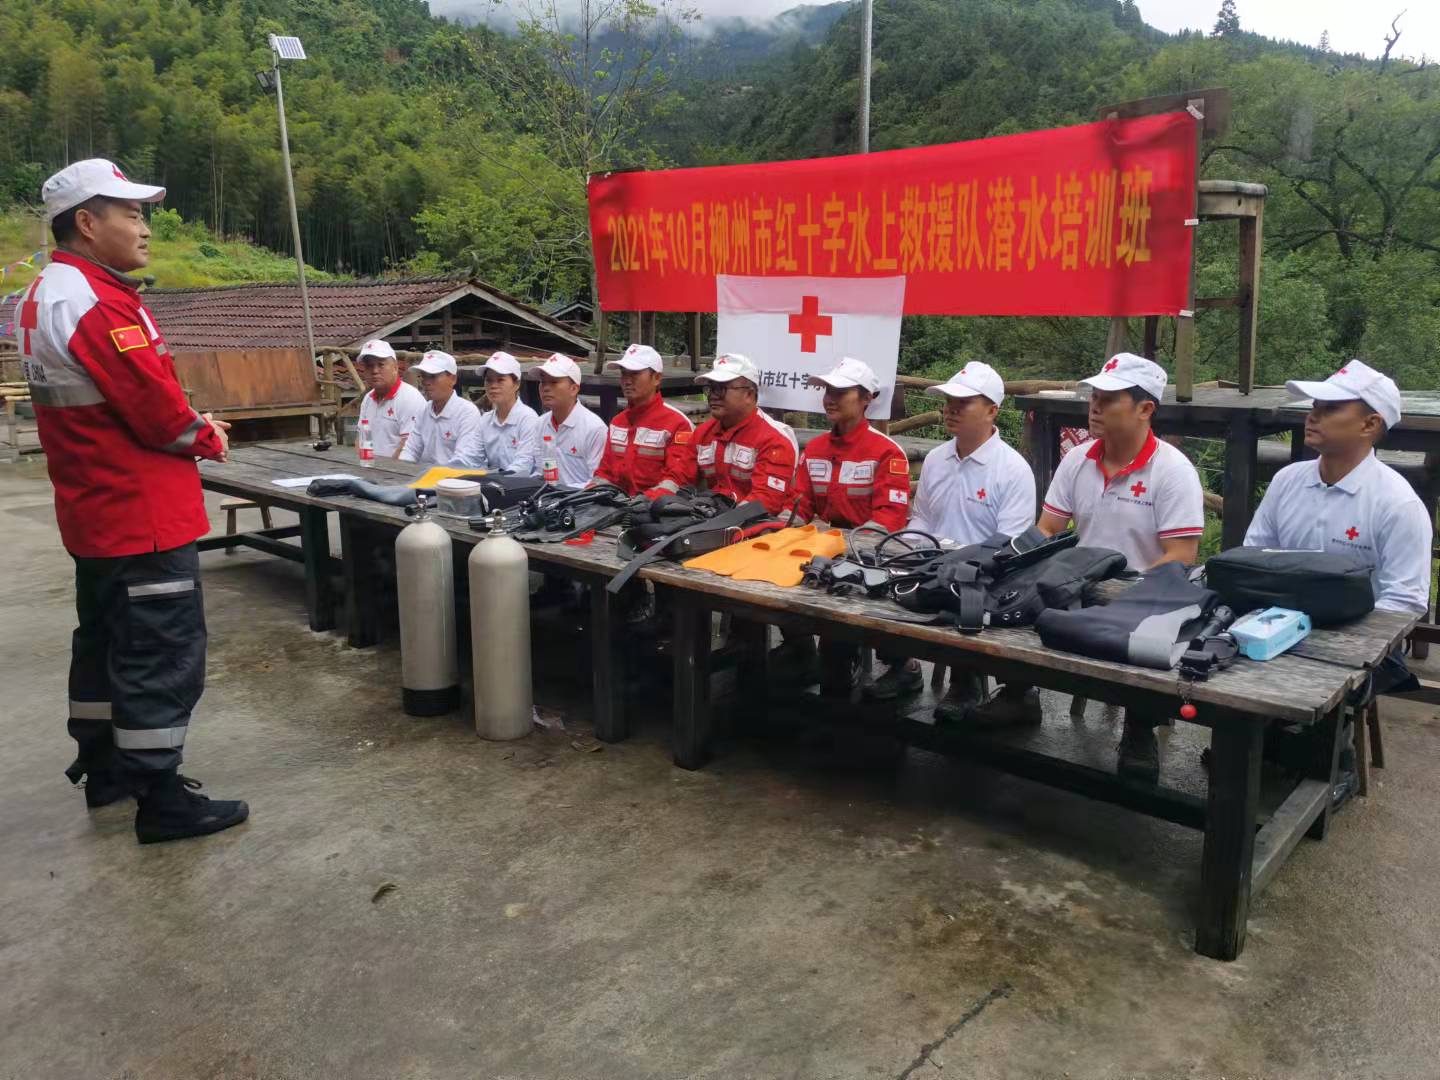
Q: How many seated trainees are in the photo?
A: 10